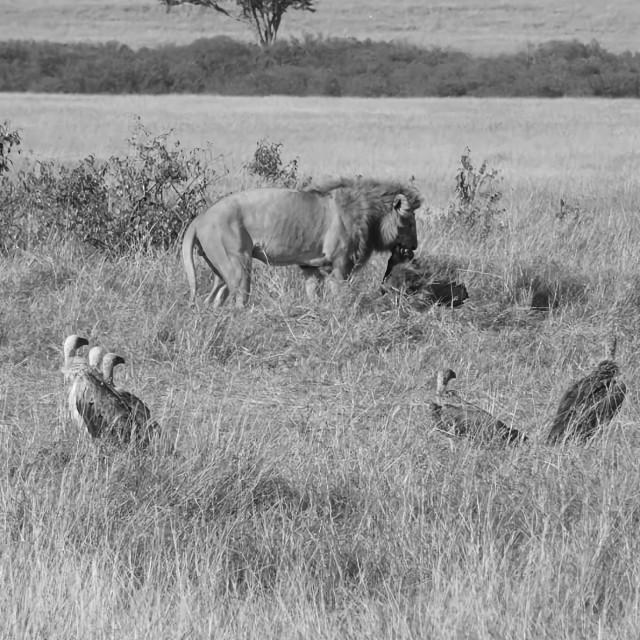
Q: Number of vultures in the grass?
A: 5